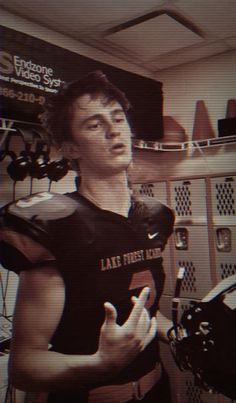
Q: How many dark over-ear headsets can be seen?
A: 3